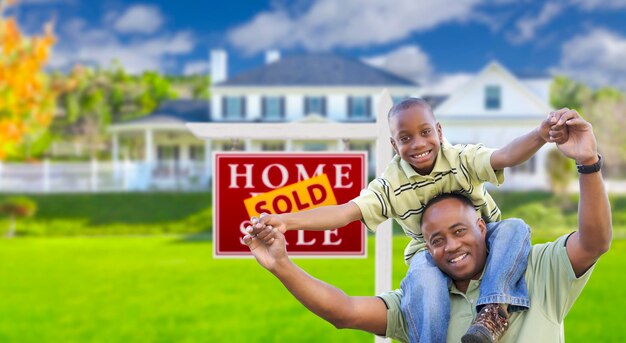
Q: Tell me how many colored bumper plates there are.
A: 0